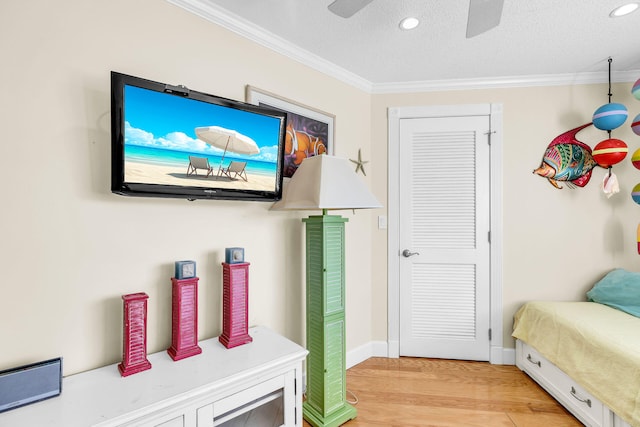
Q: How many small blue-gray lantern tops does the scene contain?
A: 2